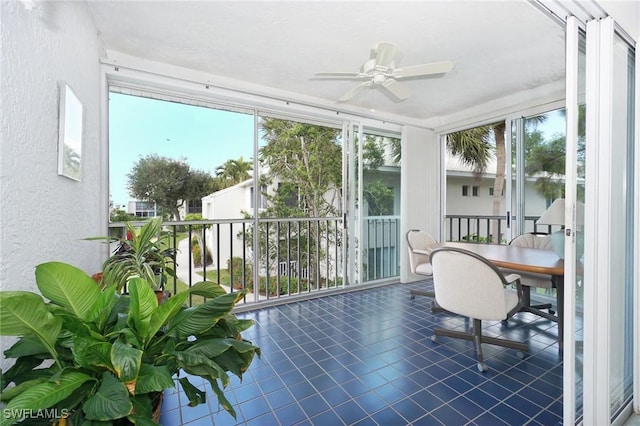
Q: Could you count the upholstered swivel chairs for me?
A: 3